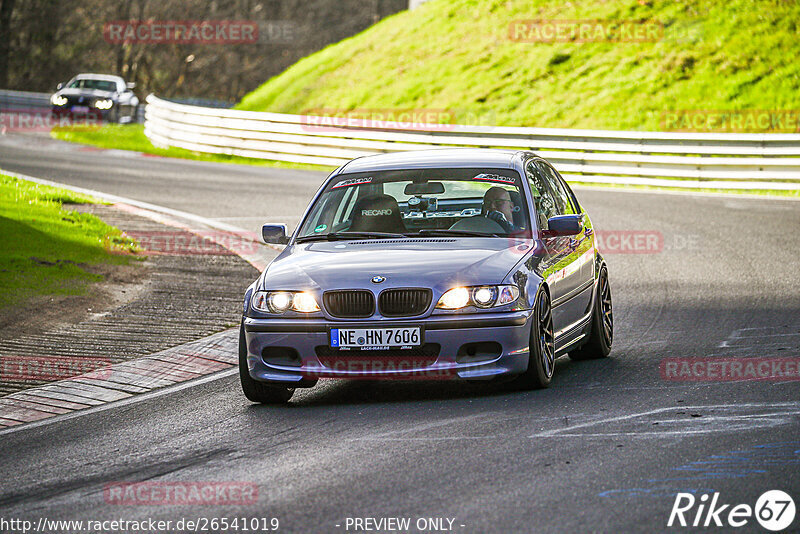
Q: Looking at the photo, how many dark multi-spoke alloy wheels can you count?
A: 2